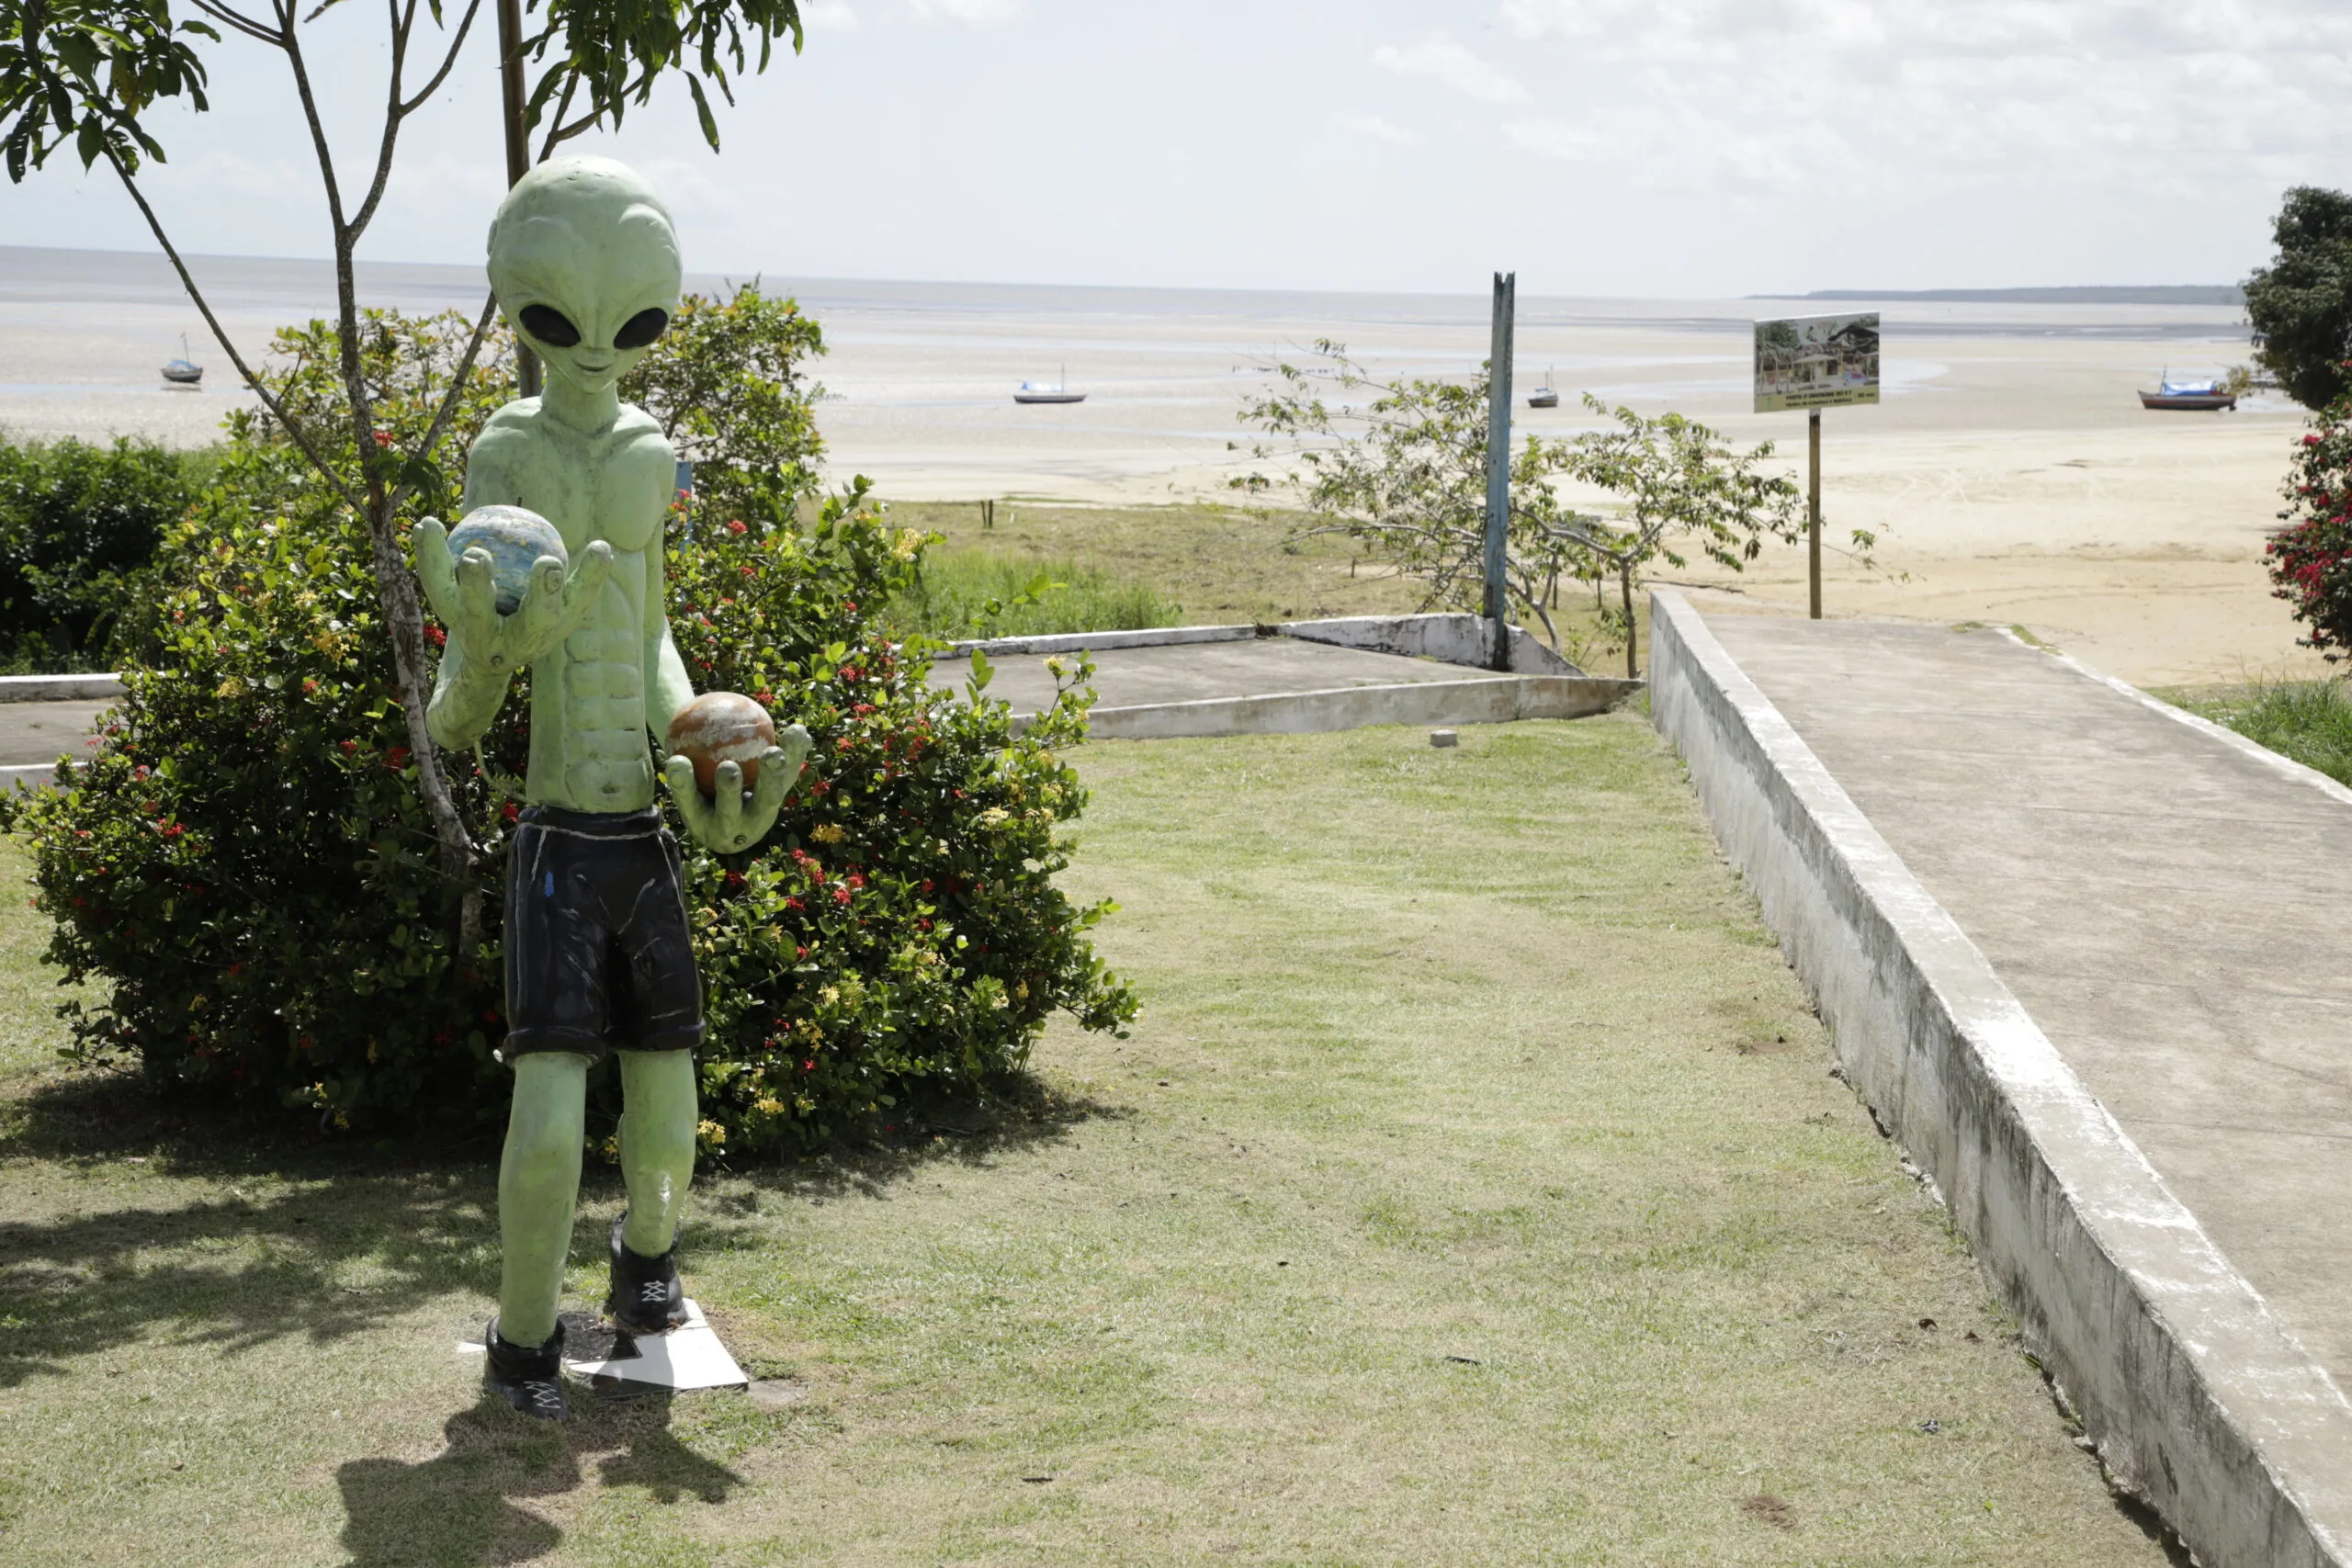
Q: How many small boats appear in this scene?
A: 4